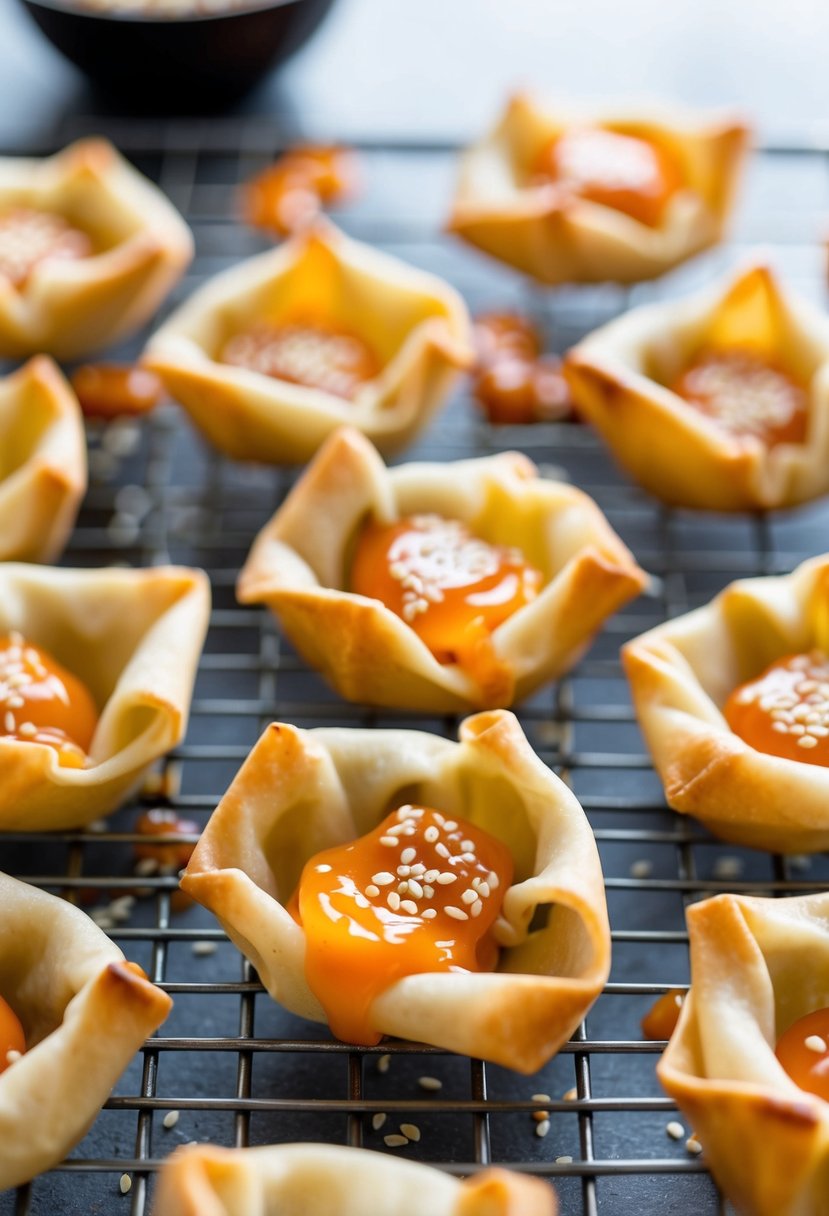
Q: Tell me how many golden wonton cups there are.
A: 12